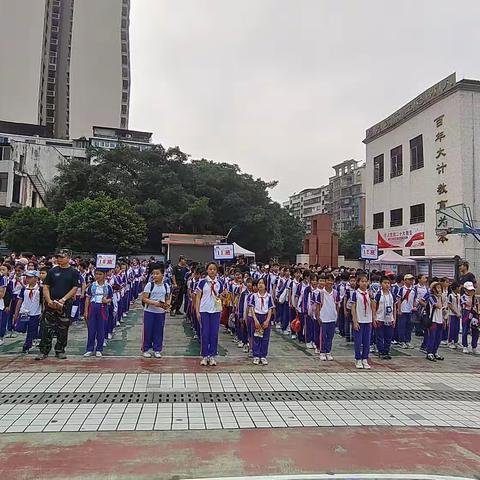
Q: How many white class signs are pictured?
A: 3